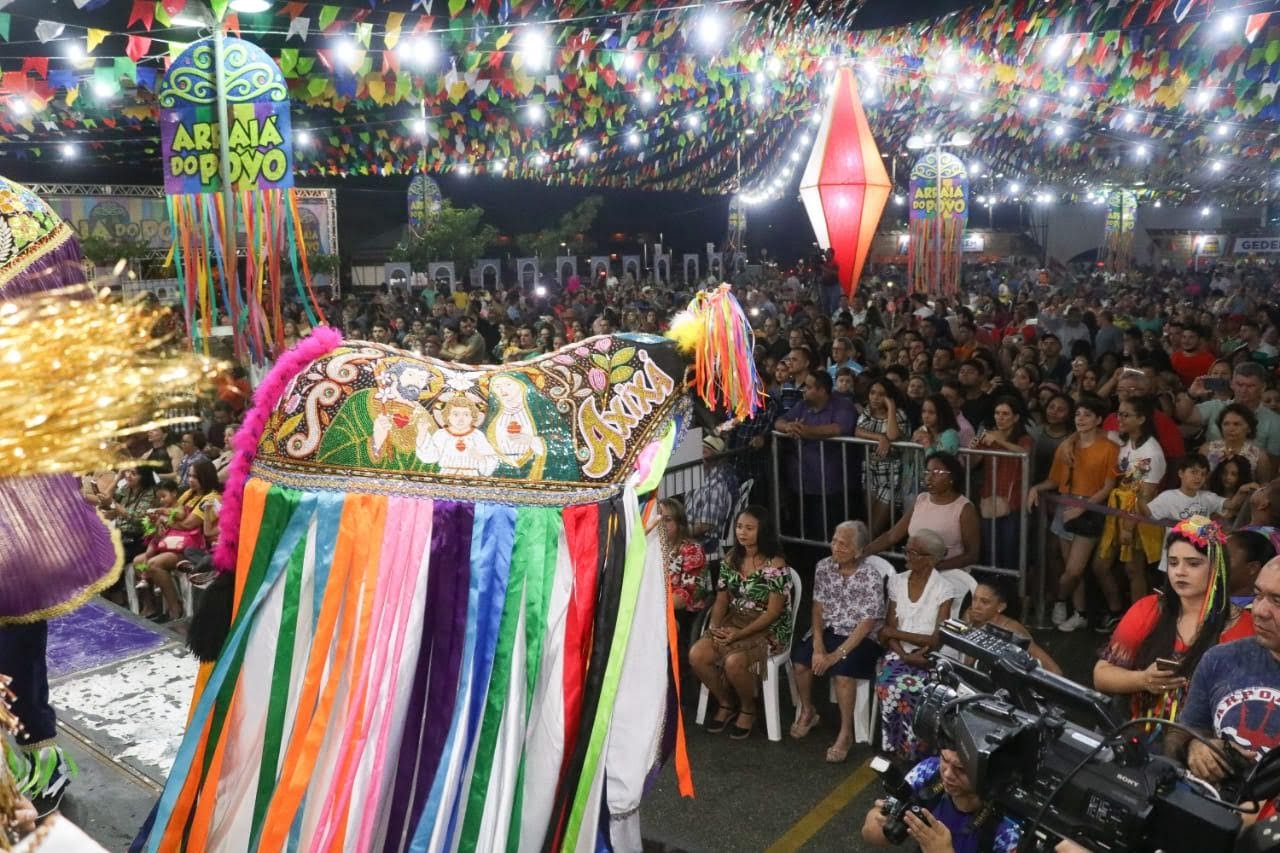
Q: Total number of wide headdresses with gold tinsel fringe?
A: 1